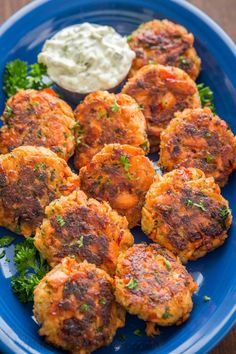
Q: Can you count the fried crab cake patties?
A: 11